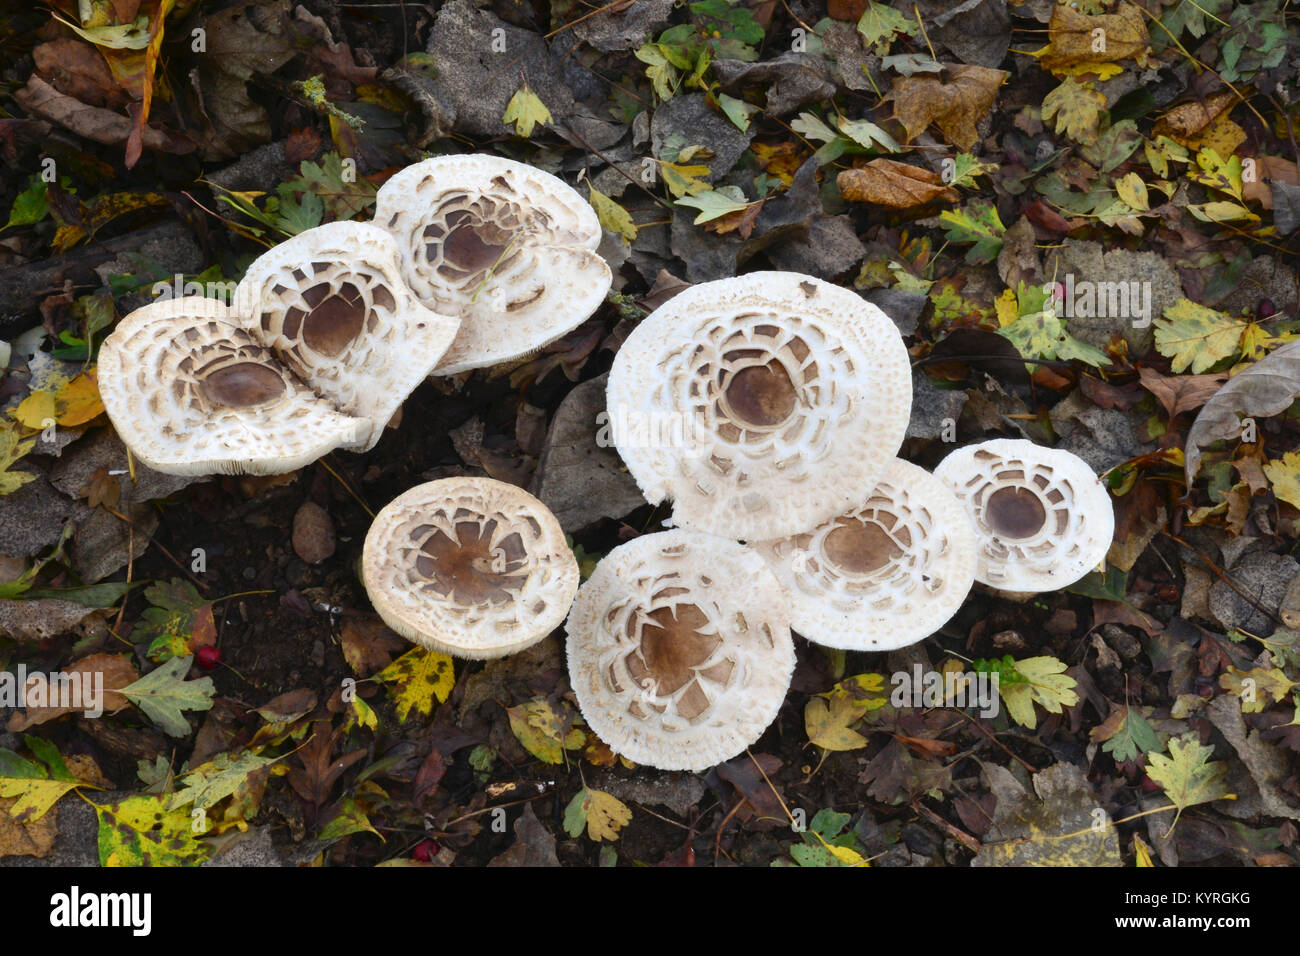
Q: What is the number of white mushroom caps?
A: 8